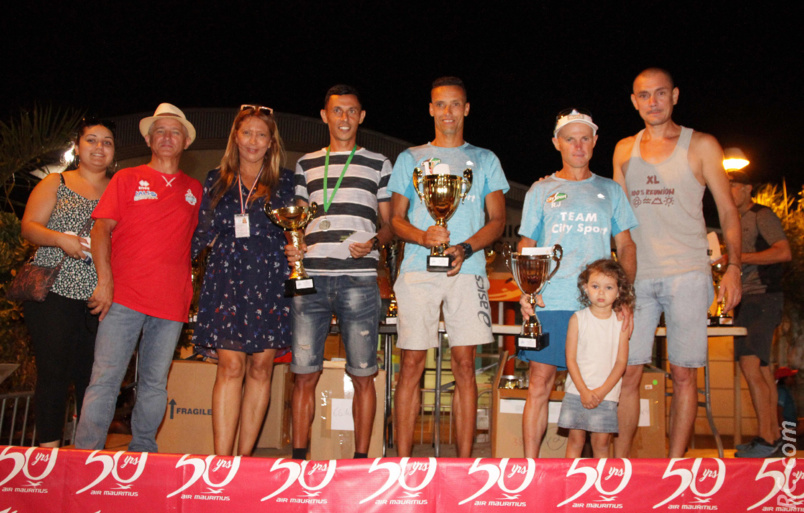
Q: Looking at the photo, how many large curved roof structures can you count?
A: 1